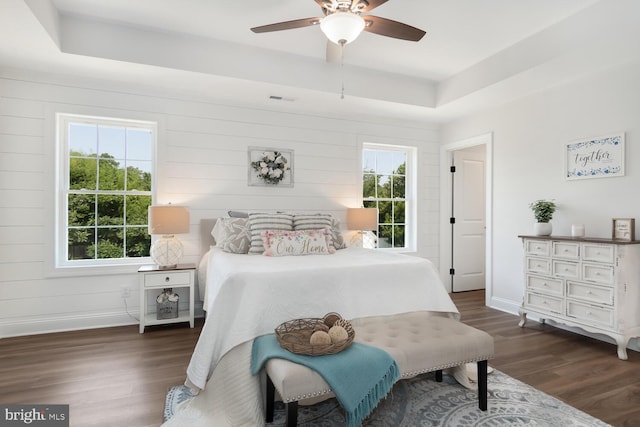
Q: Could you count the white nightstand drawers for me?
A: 1